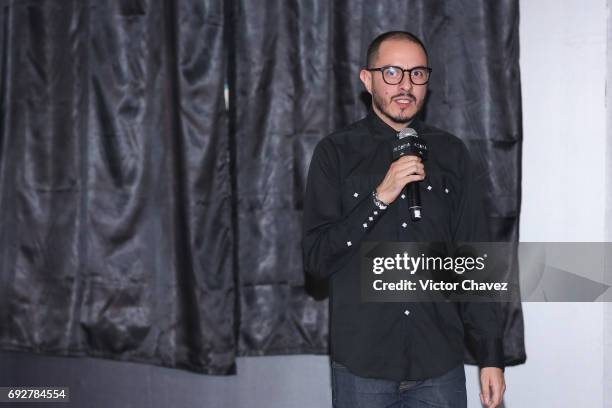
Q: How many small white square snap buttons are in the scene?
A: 10